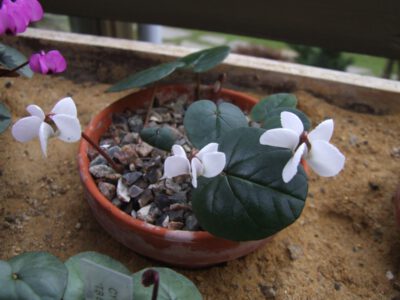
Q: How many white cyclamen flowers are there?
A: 3